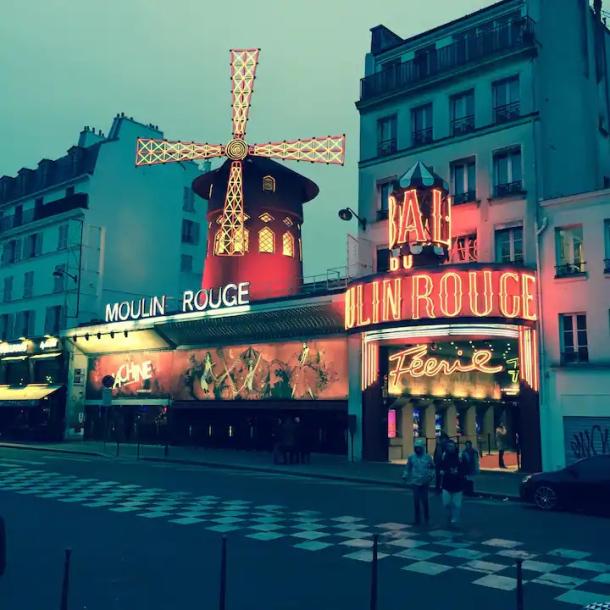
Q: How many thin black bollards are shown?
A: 4